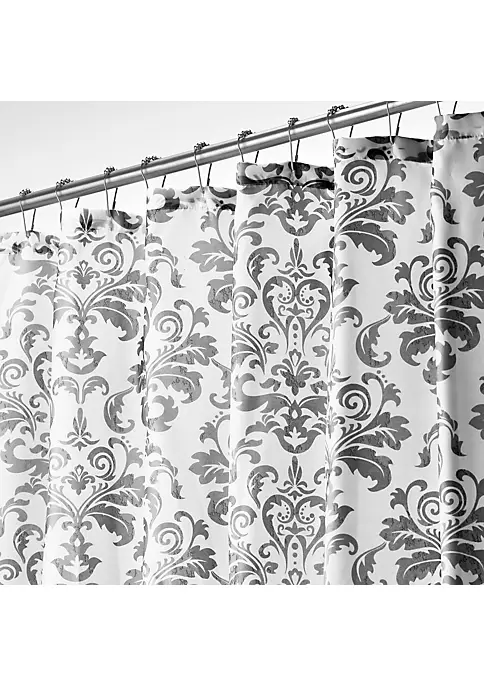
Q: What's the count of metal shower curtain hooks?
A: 10